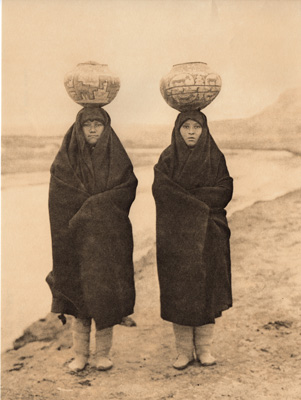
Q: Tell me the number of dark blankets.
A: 2